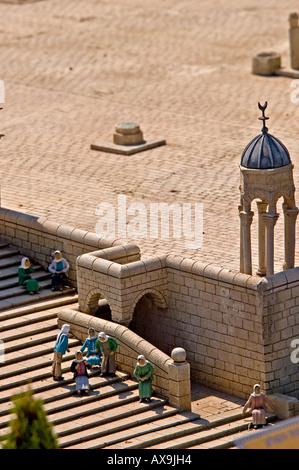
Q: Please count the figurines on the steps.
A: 8